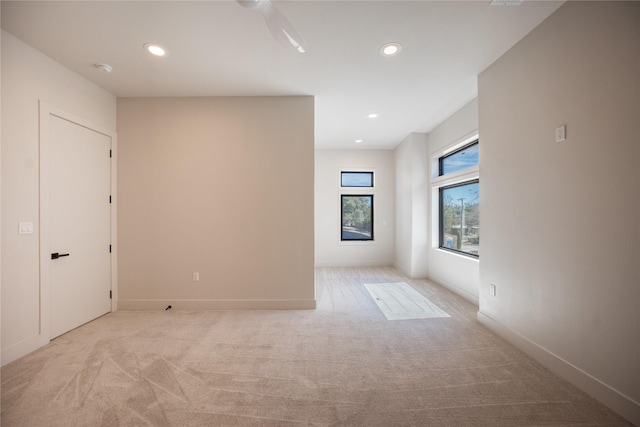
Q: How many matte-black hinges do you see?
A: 4